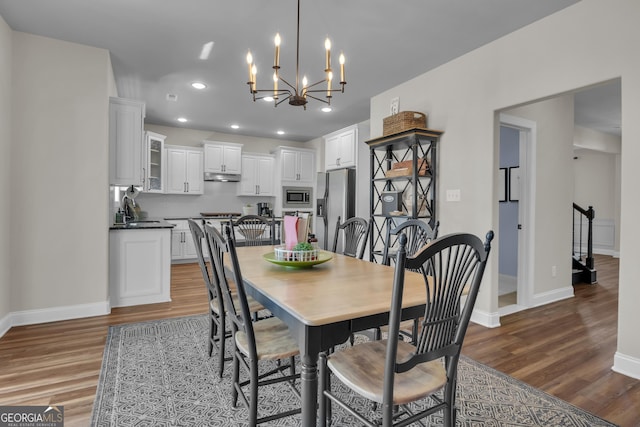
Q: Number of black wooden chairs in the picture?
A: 6